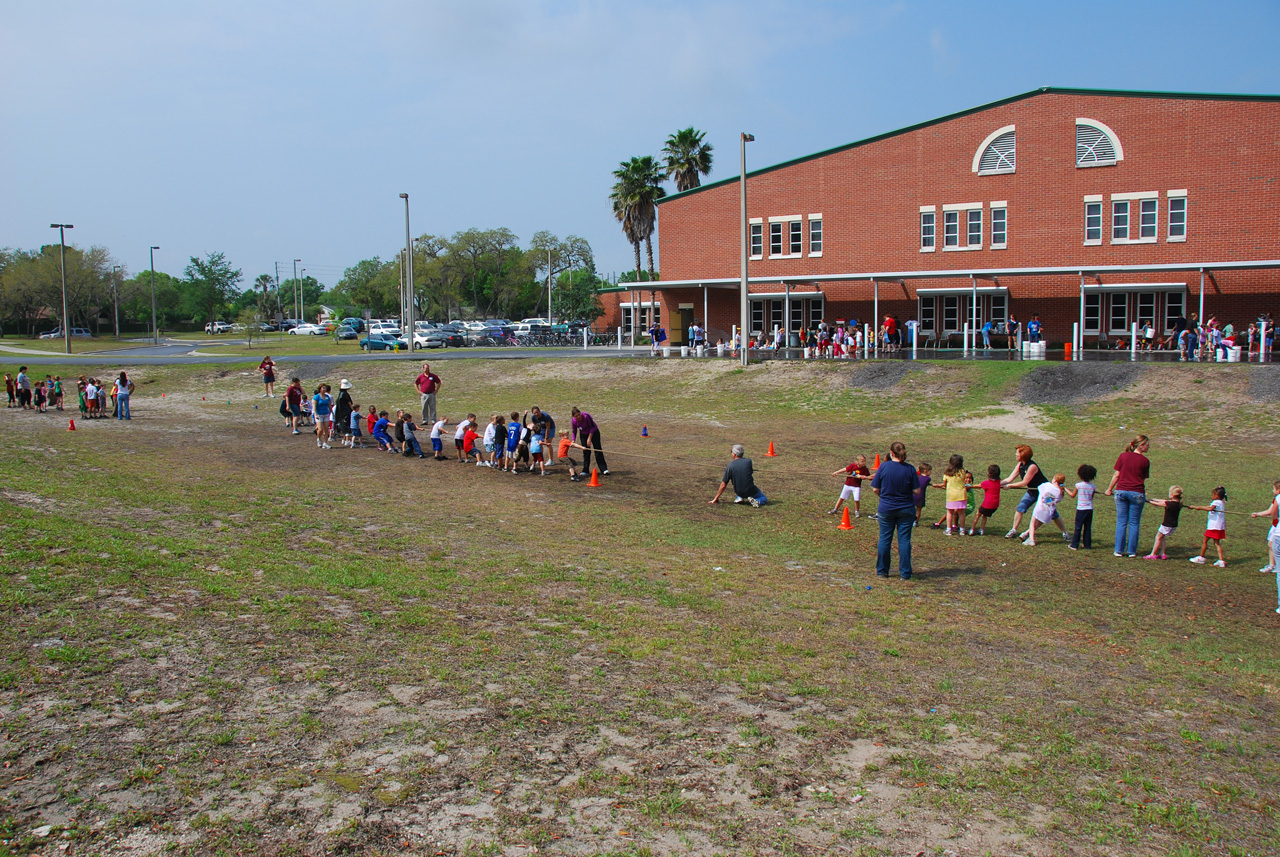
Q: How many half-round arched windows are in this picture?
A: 2